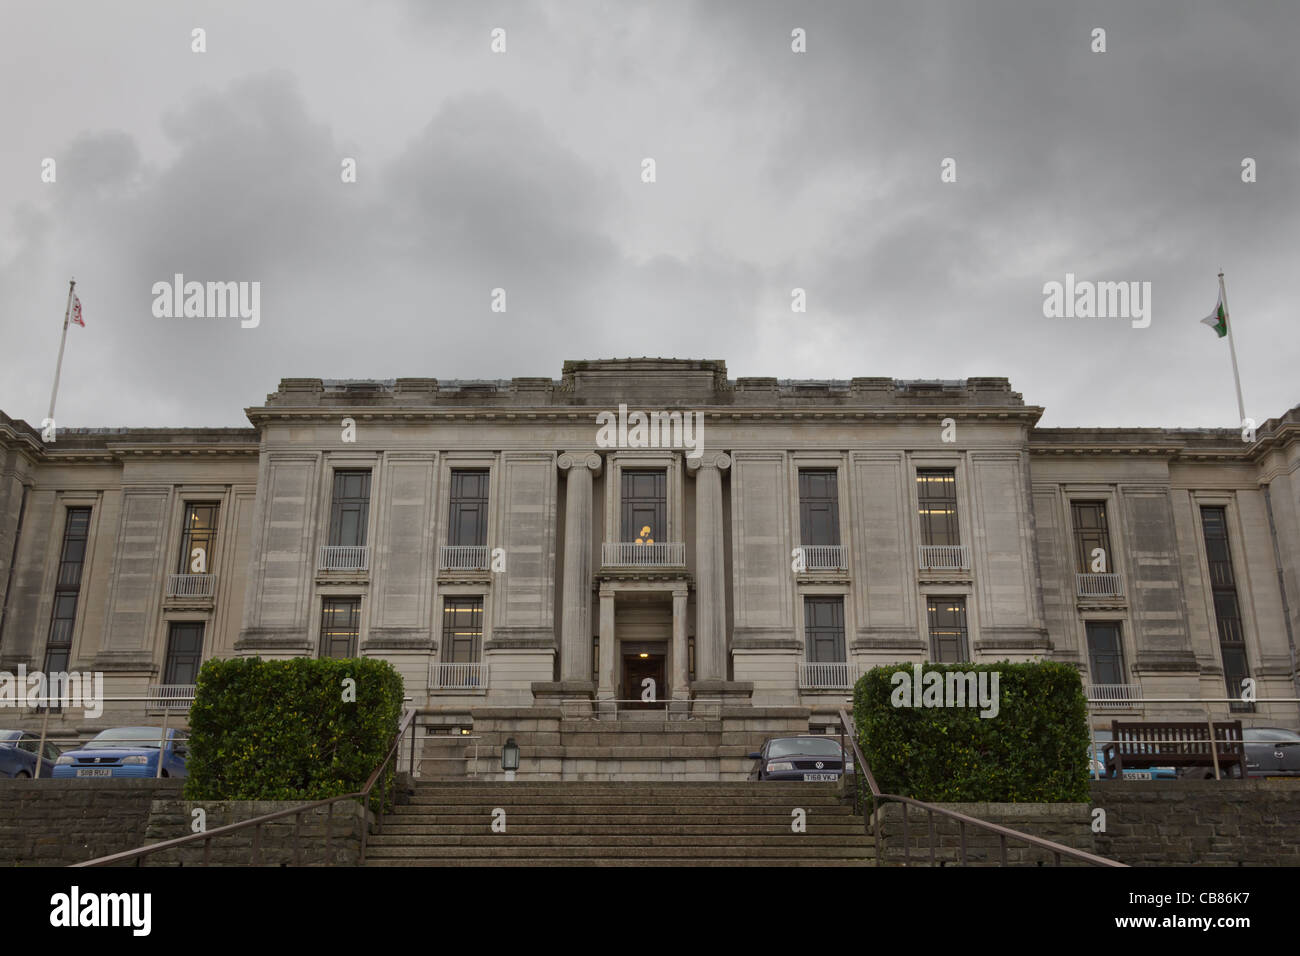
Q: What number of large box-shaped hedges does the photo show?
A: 2